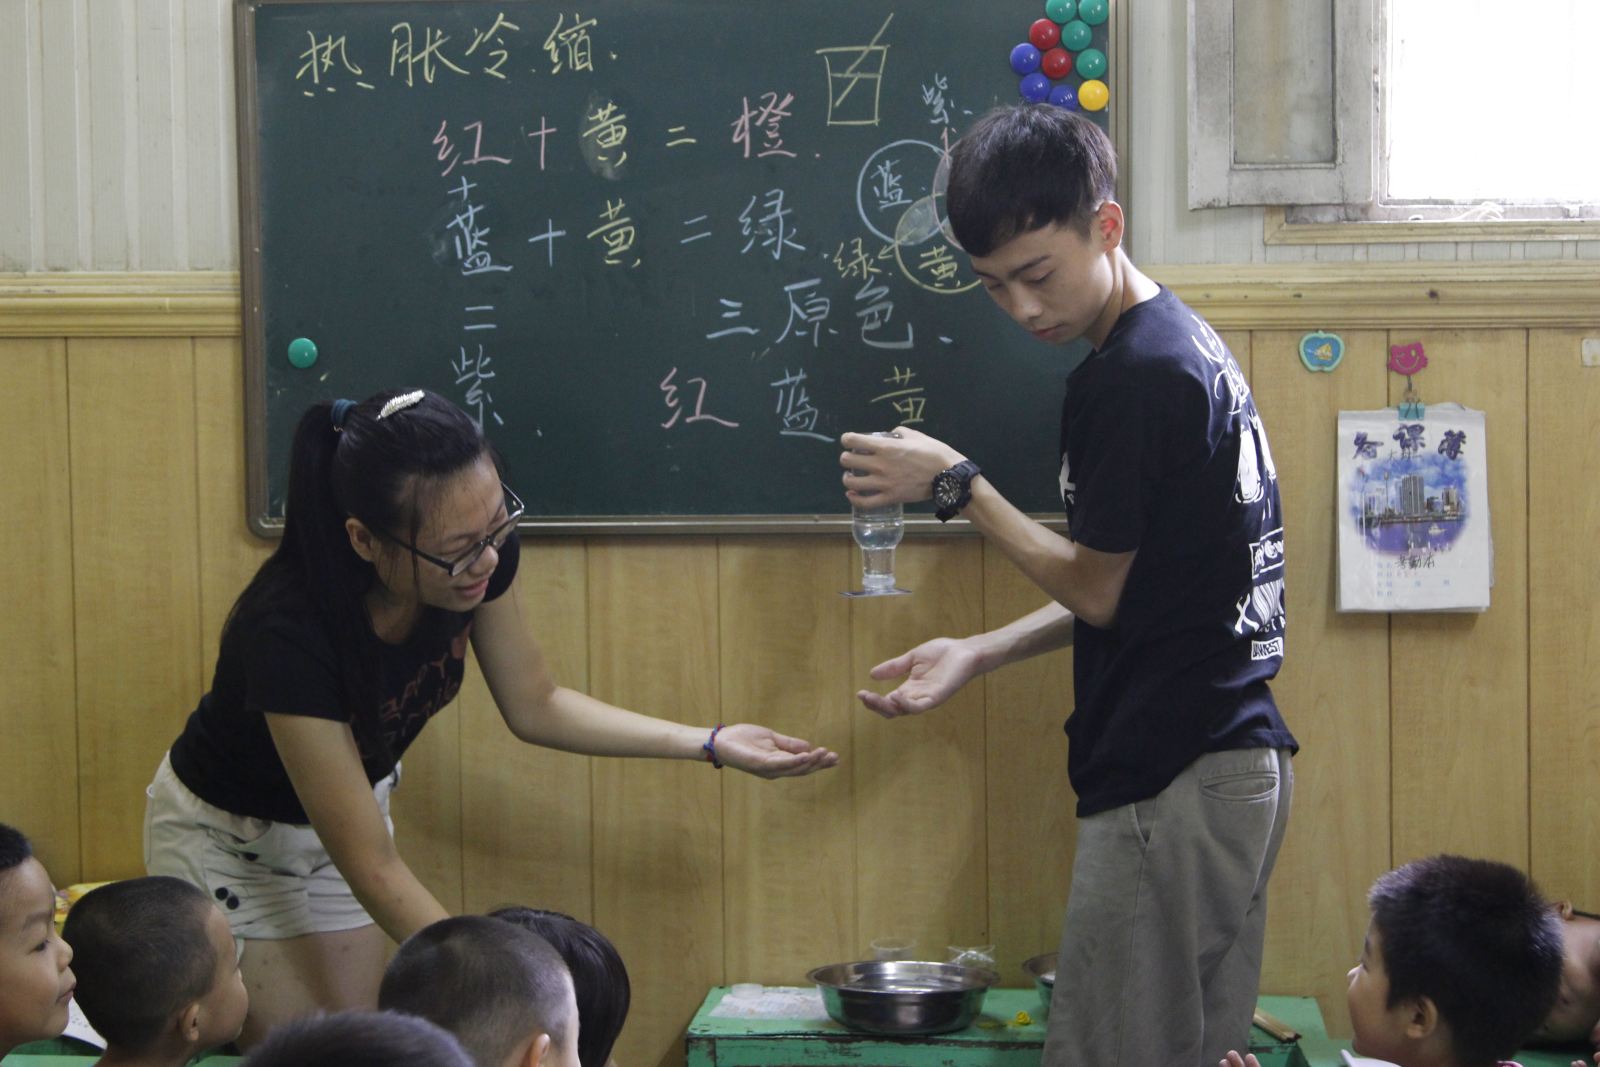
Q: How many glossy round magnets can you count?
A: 11